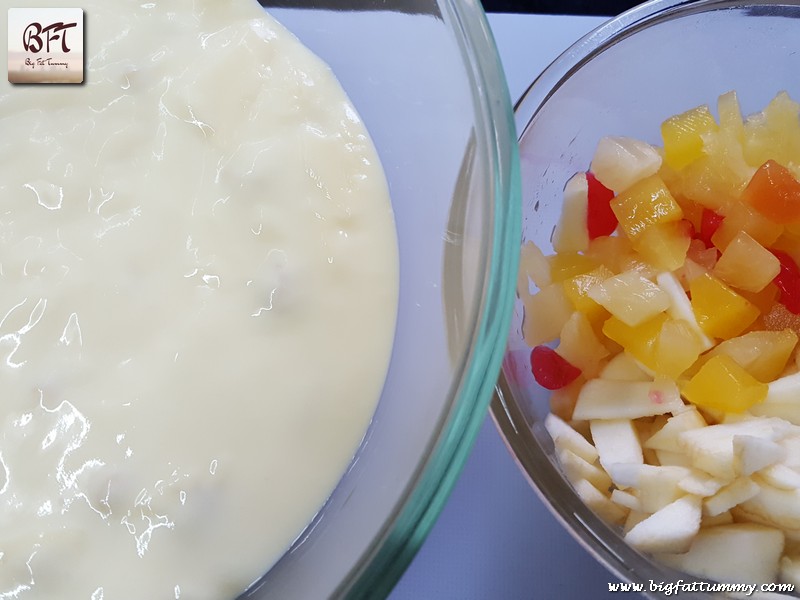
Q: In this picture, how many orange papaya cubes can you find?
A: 1